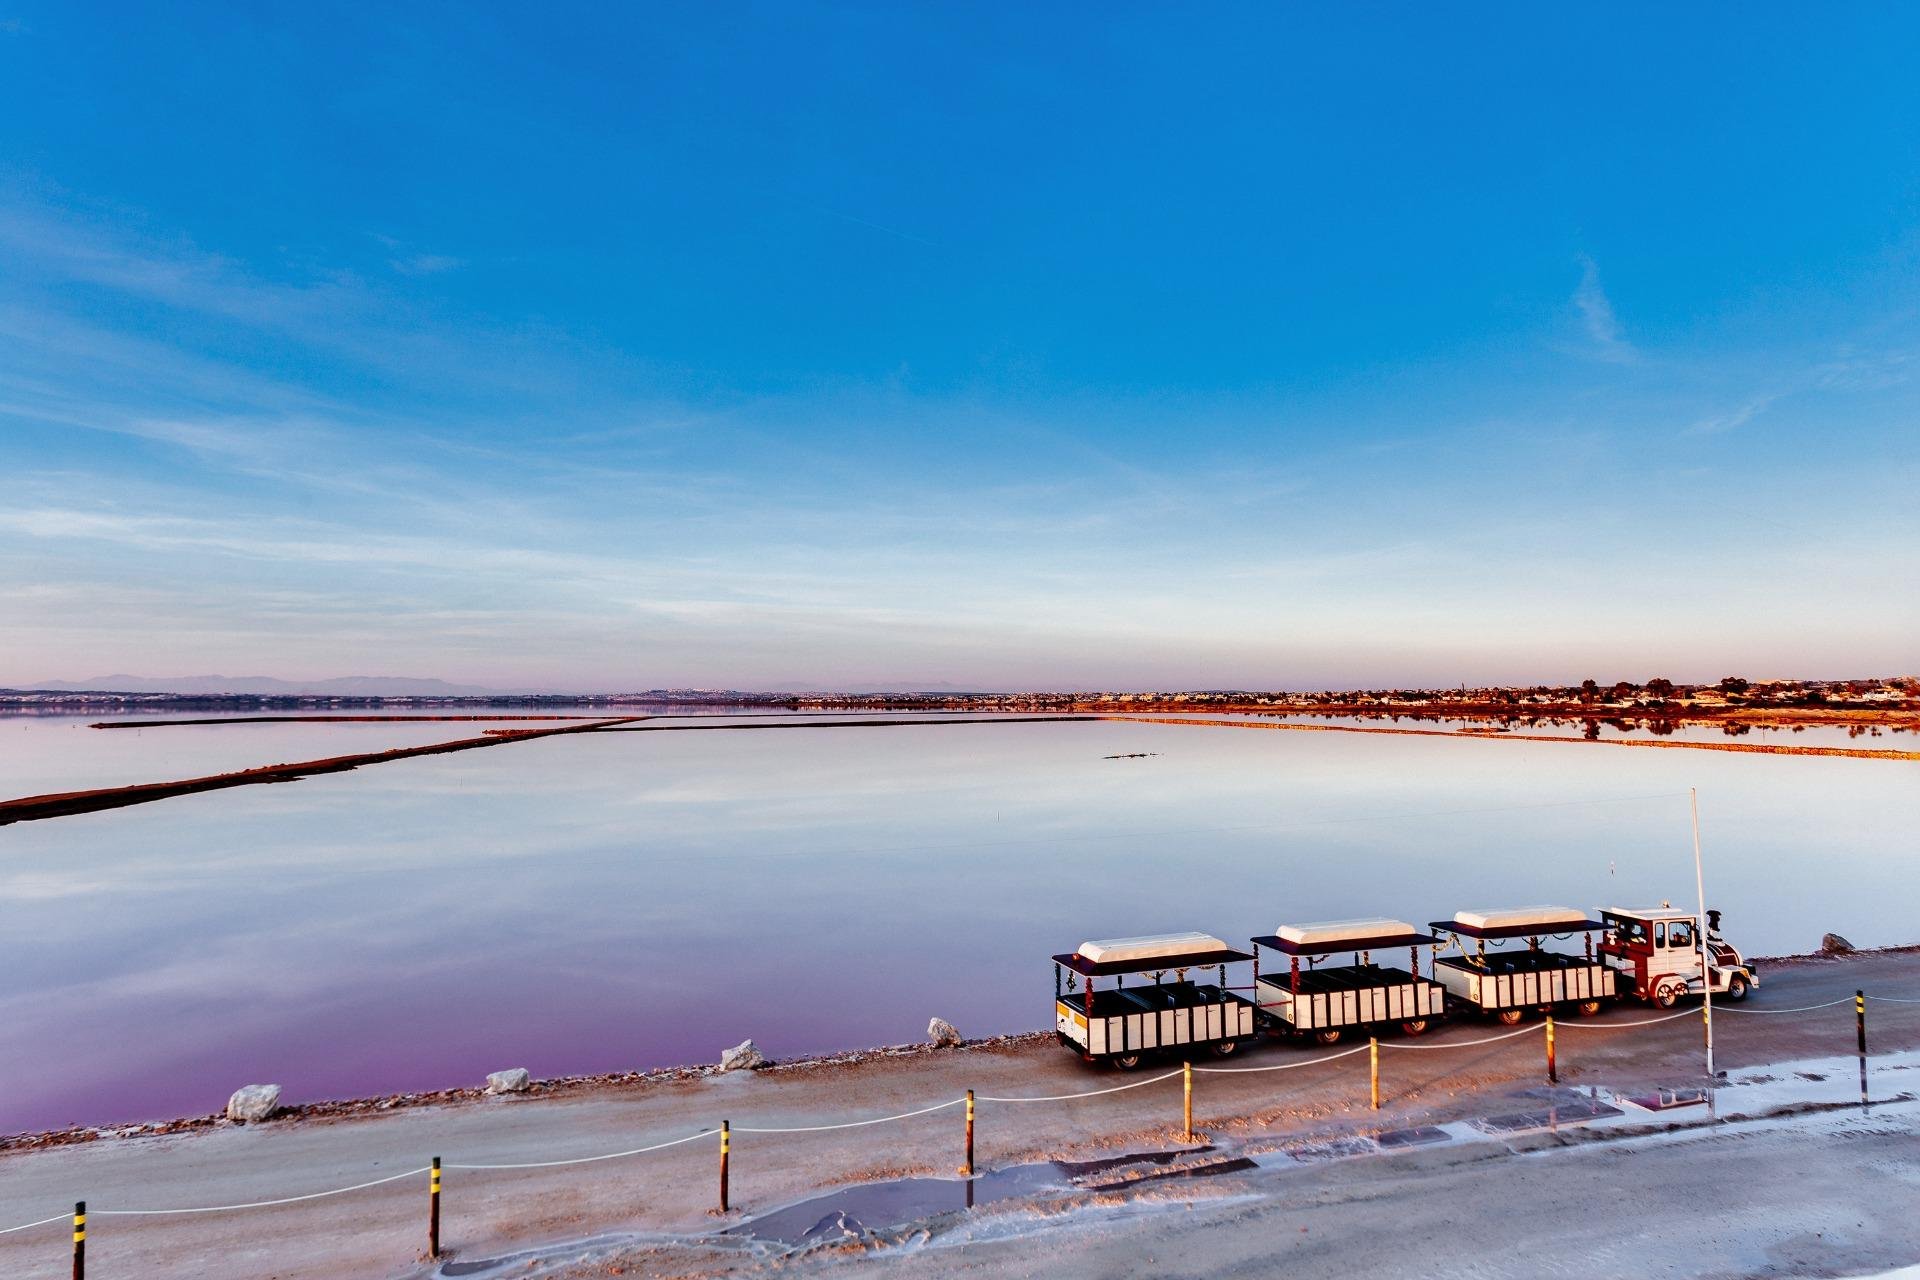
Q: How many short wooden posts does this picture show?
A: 9